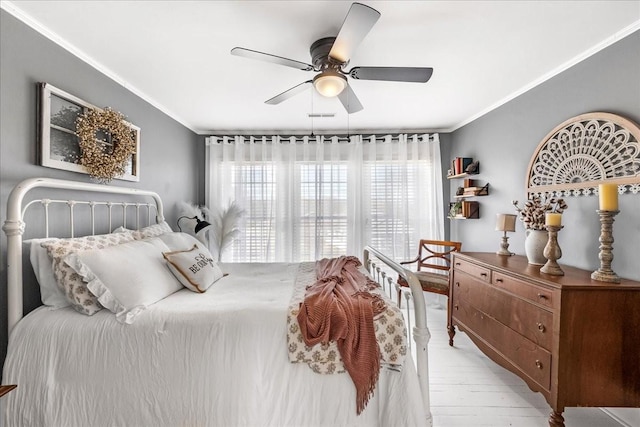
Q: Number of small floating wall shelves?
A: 3